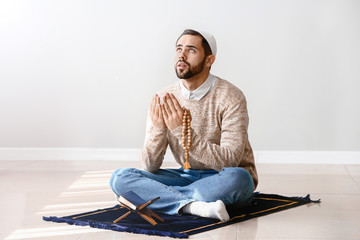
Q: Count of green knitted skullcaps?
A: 0